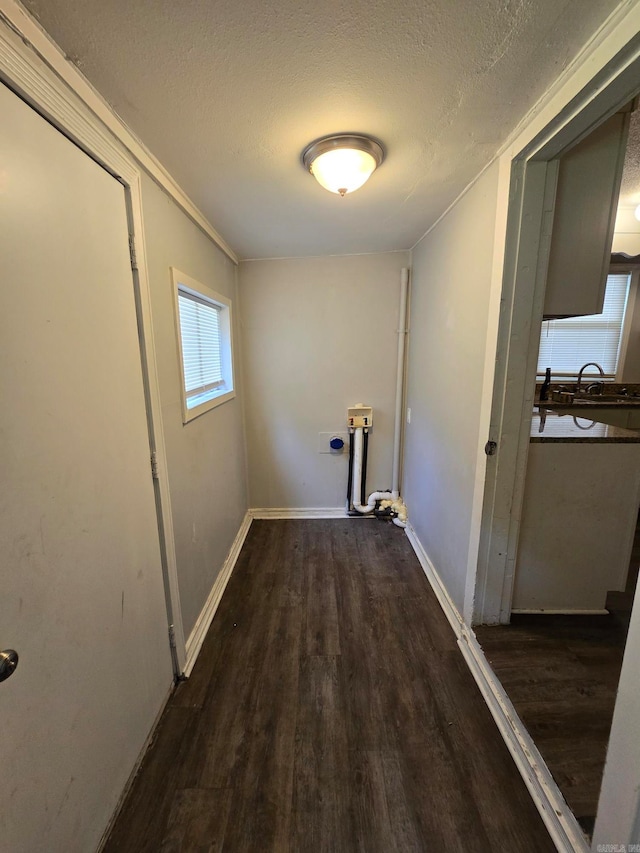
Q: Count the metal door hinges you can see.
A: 3